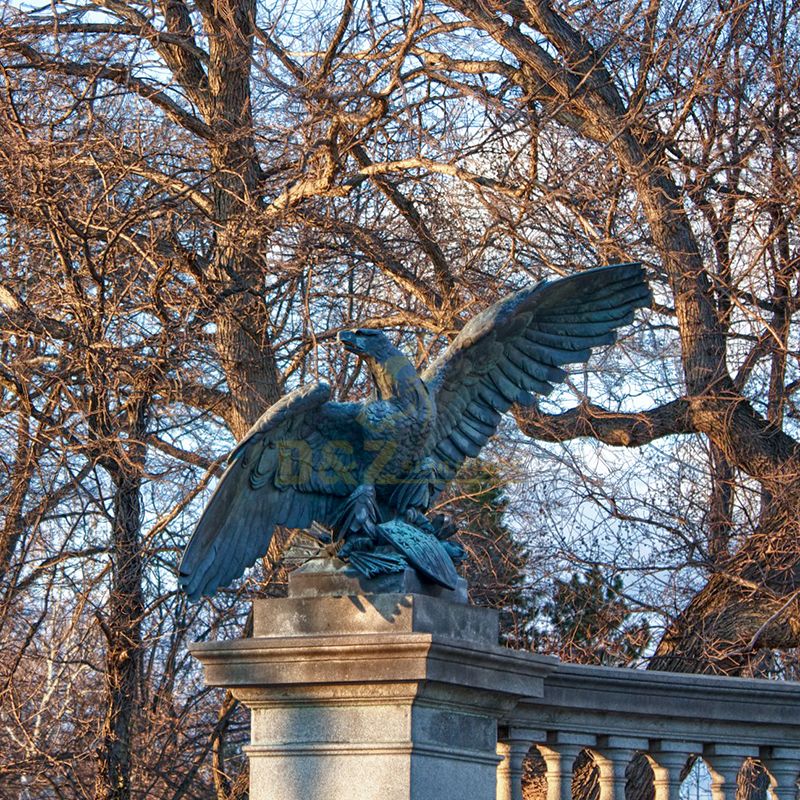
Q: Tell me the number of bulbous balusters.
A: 6